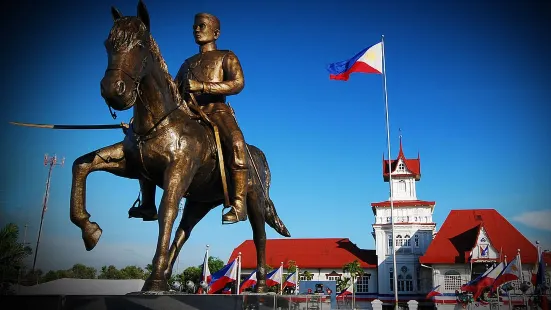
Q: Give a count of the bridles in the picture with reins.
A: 1